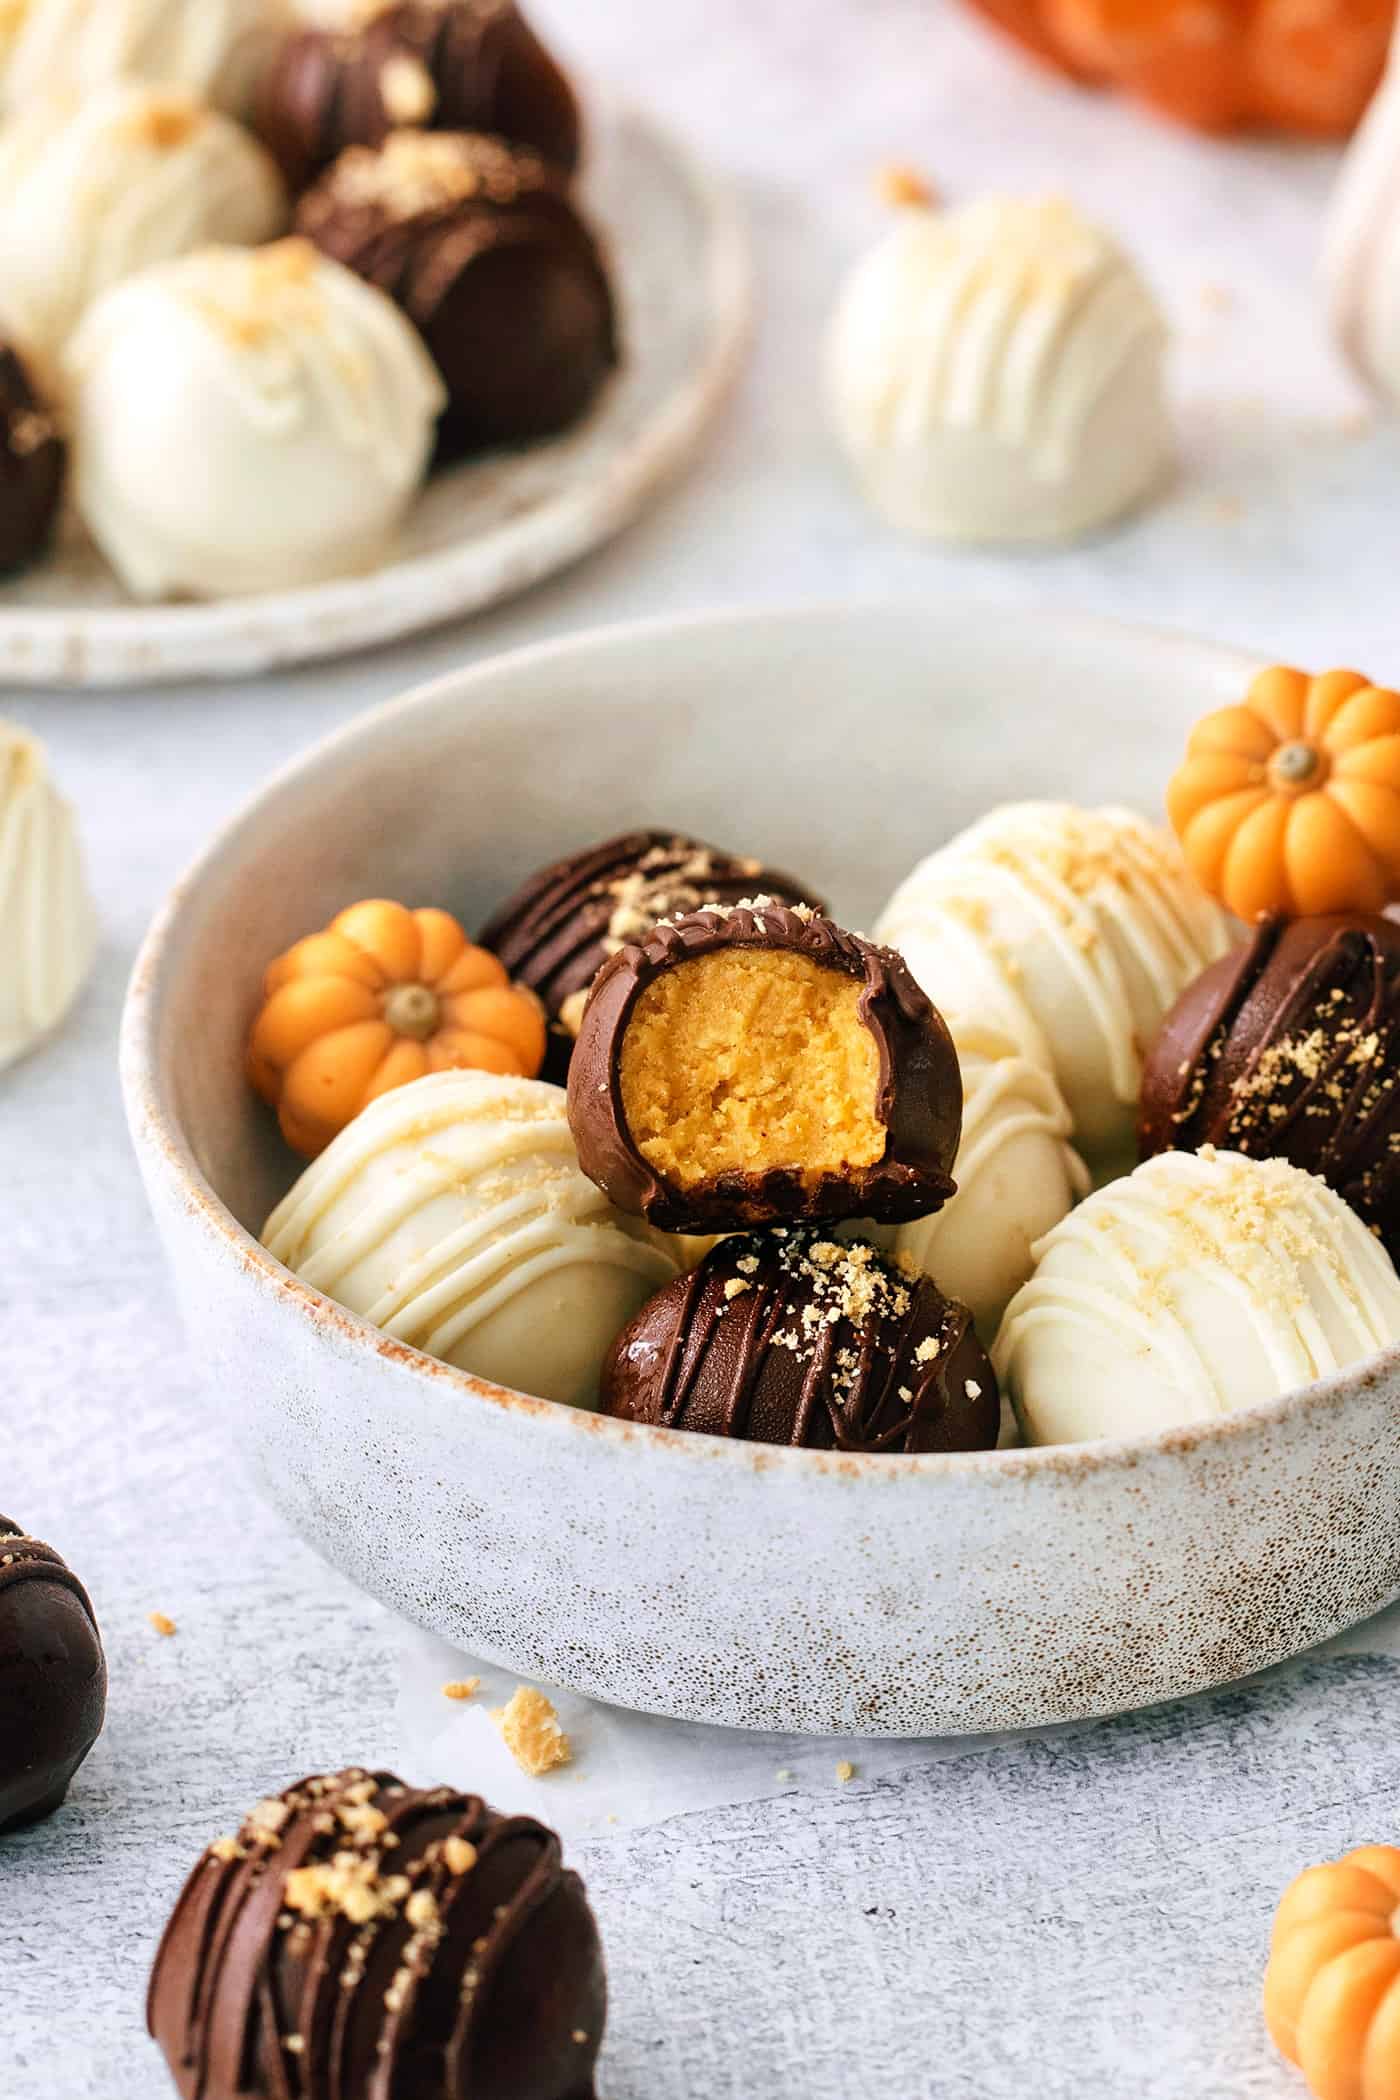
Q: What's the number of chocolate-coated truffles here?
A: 9